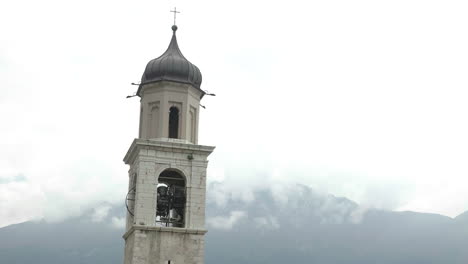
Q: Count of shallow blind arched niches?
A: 2